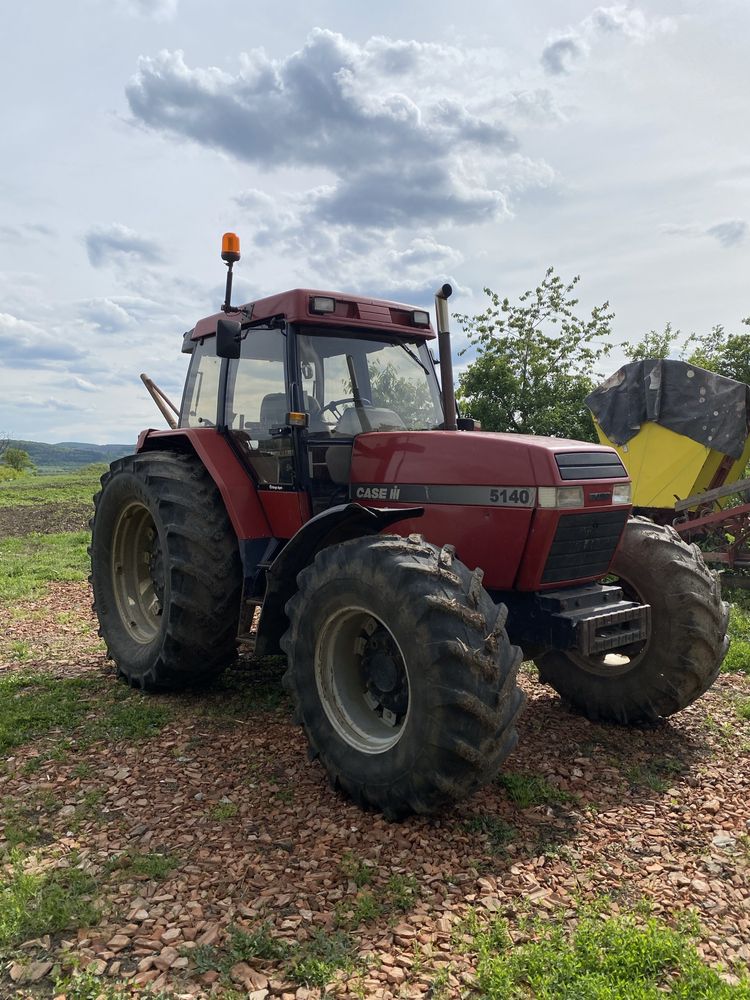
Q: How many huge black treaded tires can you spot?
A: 3